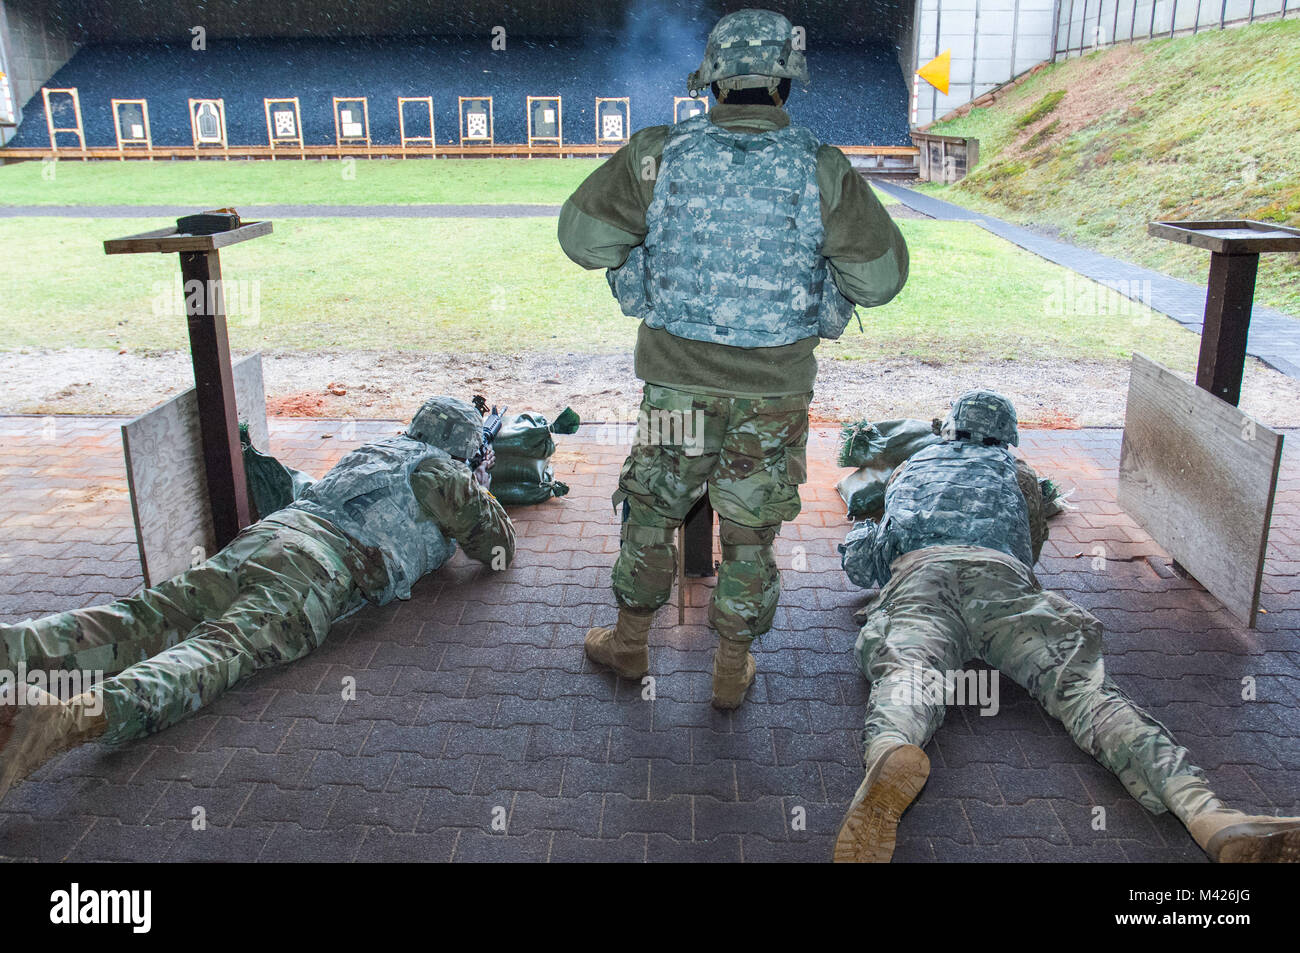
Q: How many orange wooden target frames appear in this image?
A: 10